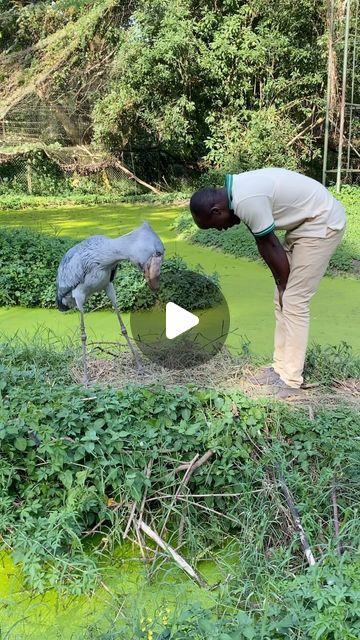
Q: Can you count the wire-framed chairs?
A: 0